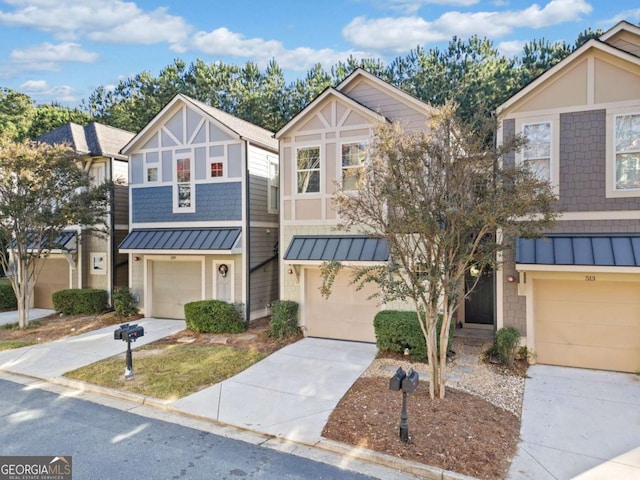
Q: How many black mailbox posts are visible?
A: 2